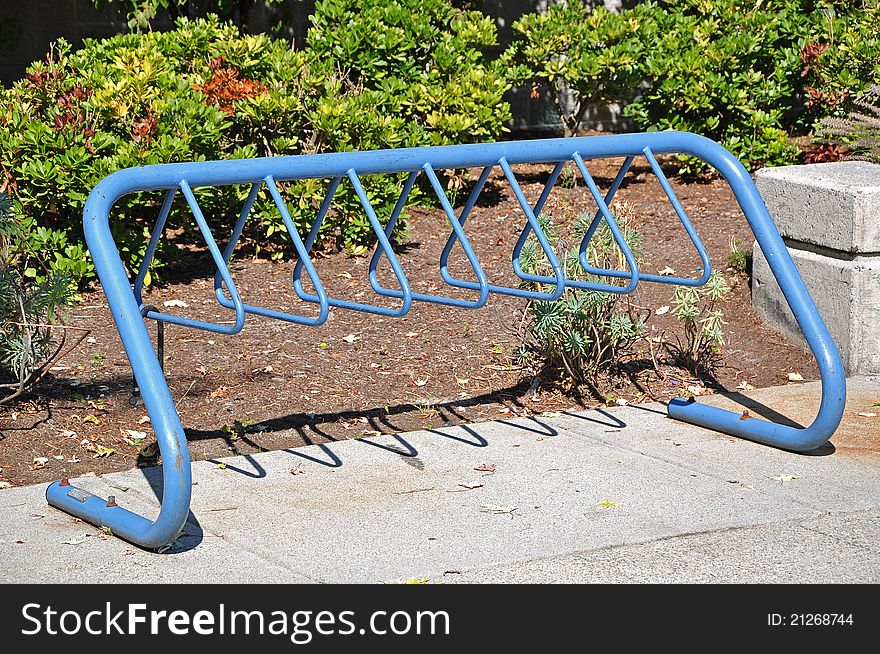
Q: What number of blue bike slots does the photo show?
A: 7